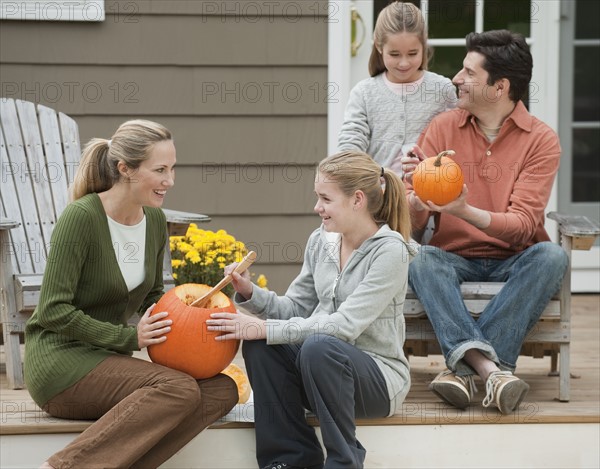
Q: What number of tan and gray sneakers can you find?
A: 2